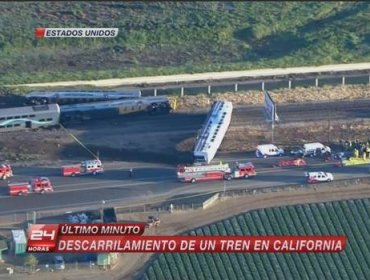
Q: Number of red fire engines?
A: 4